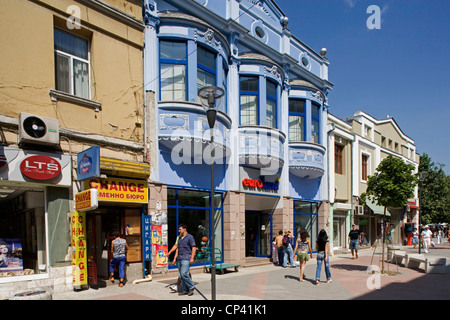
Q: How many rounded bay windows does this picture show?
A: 3